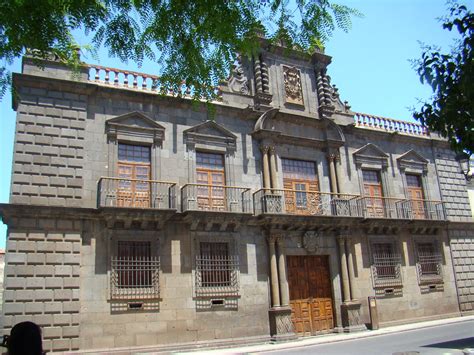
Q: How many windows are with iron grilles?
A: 4